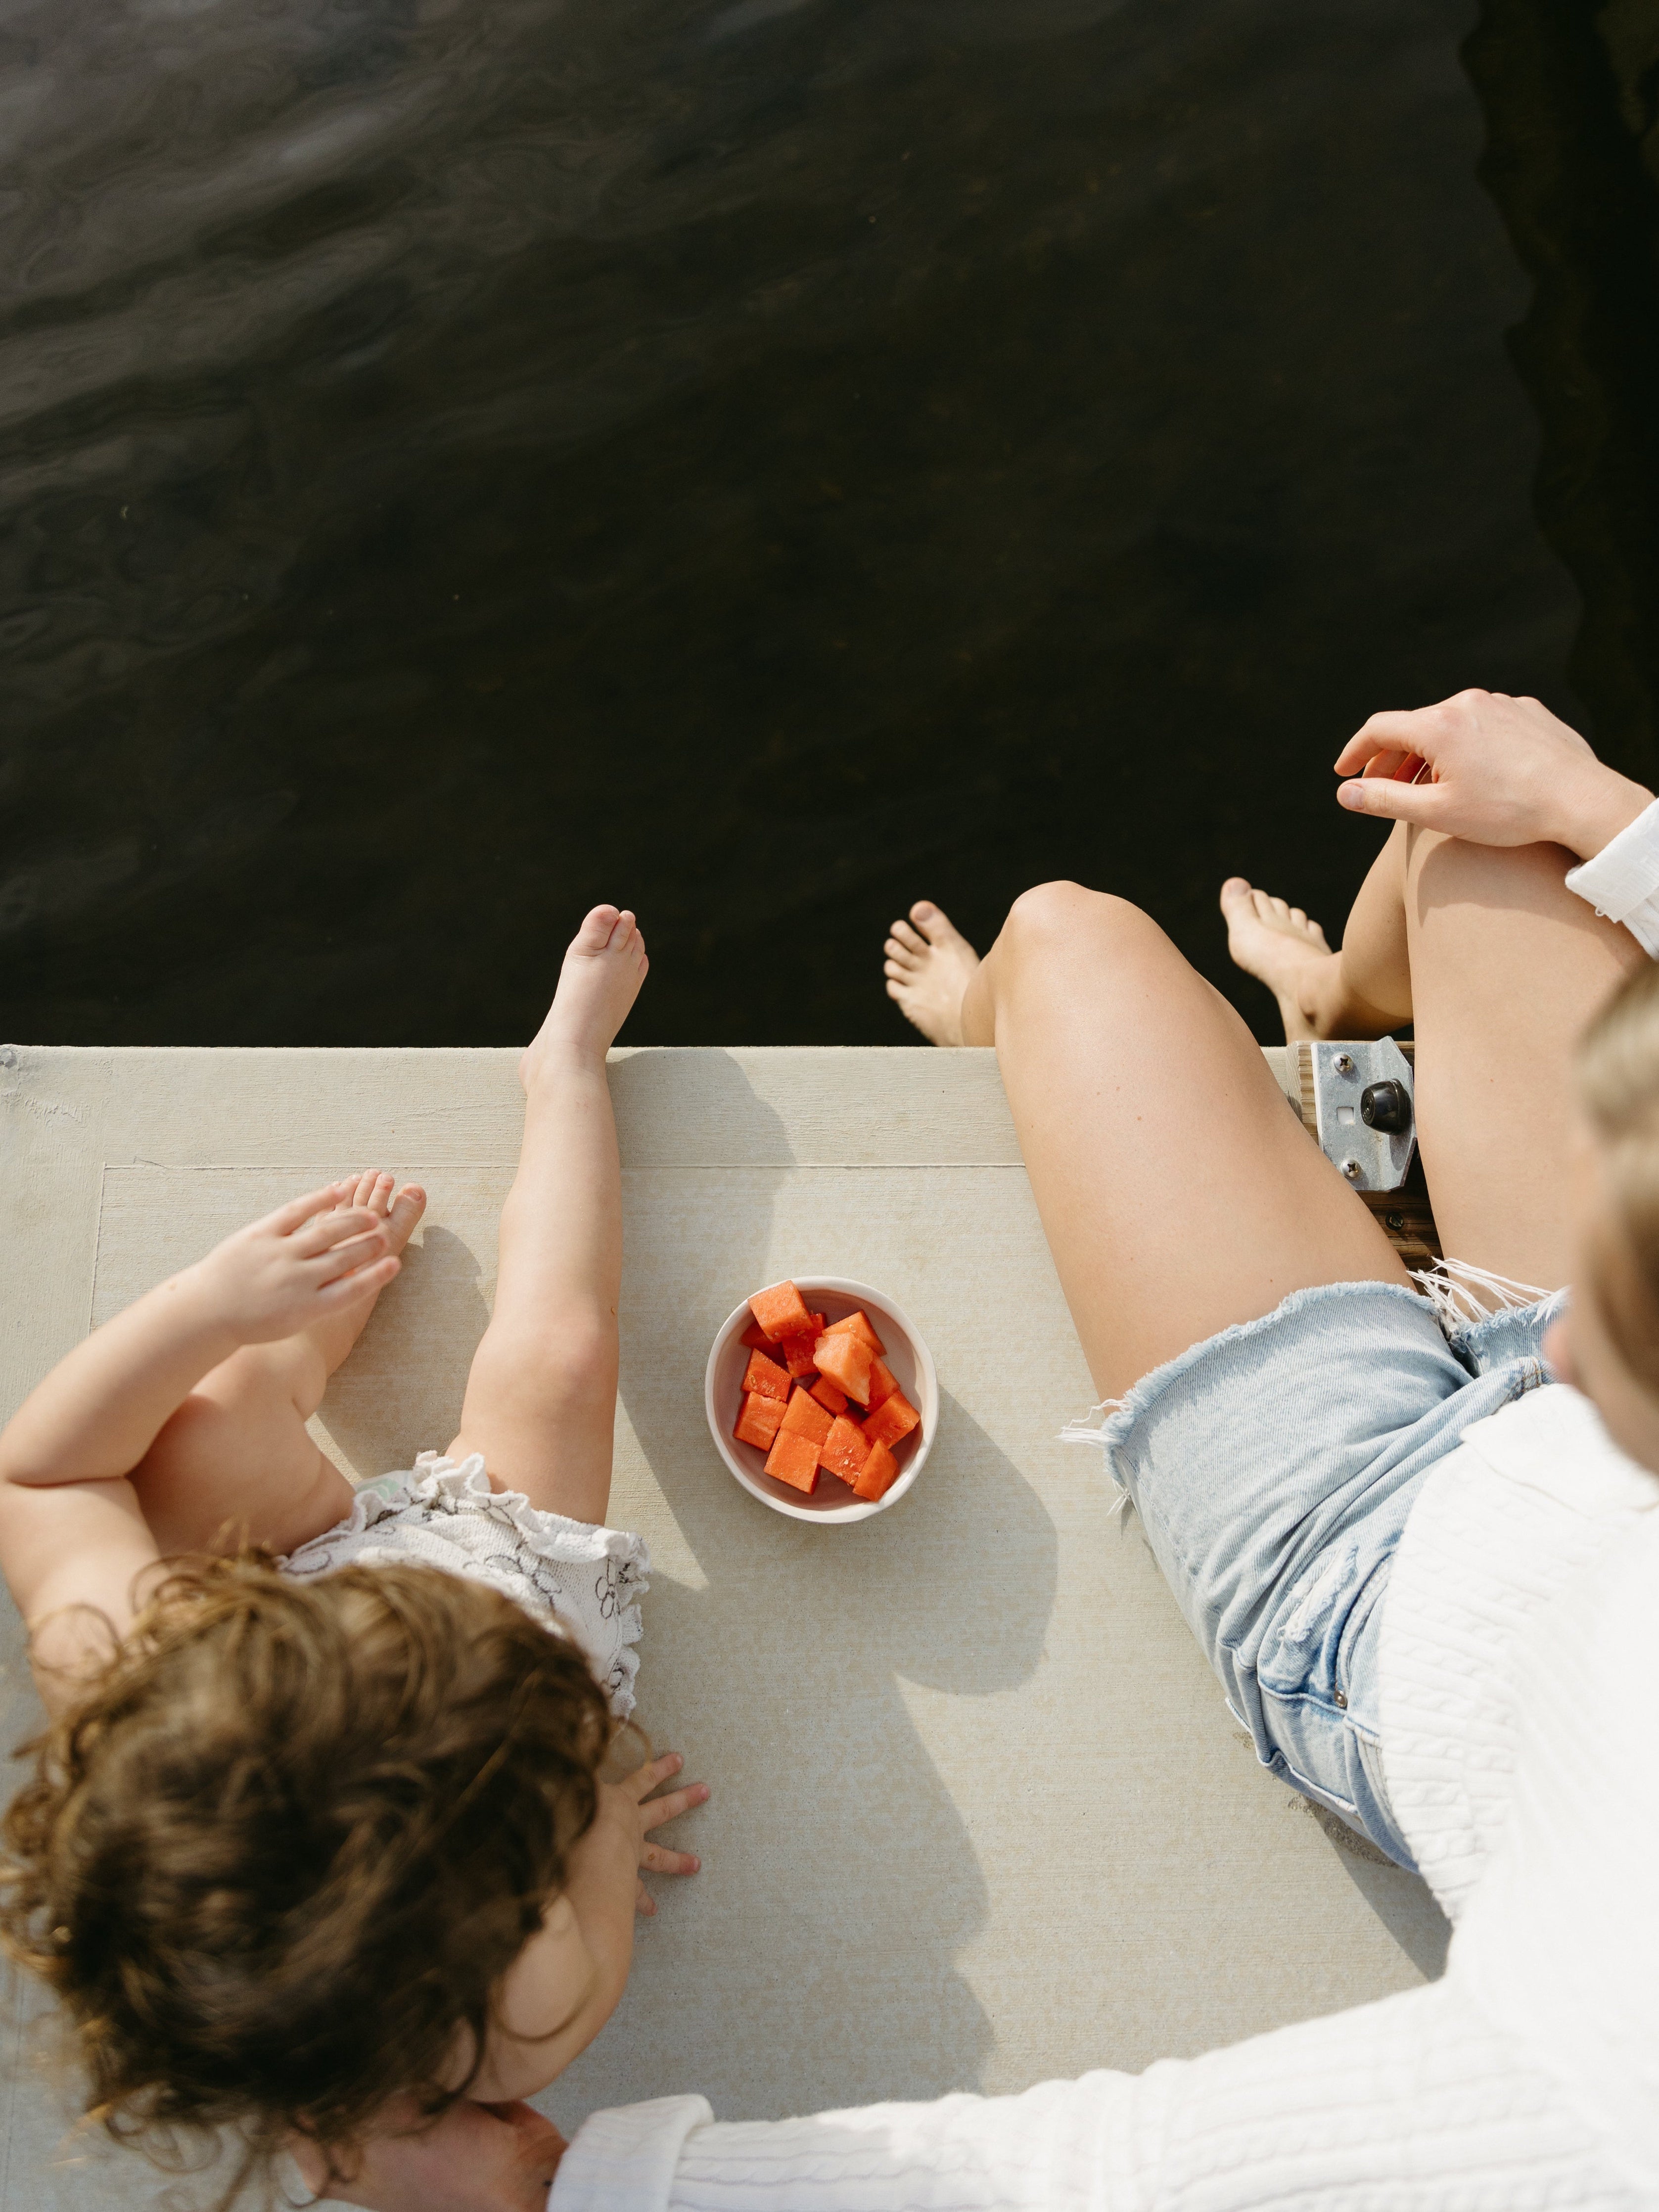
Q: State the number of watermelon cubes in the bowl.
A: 14